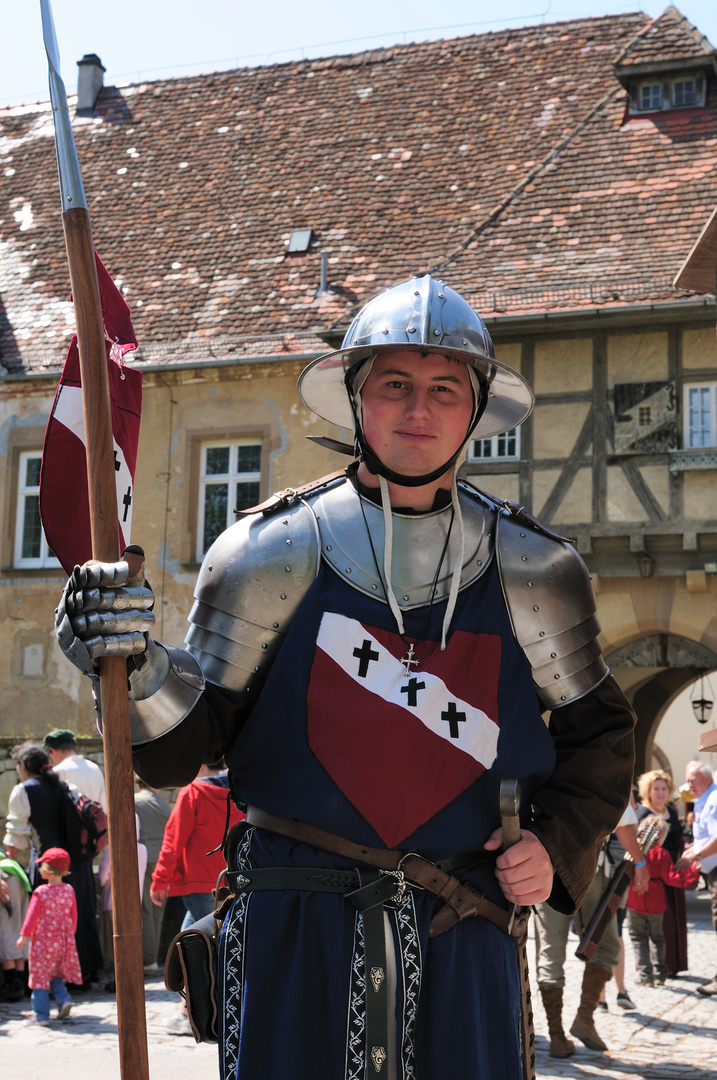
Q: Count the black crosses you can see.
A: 5